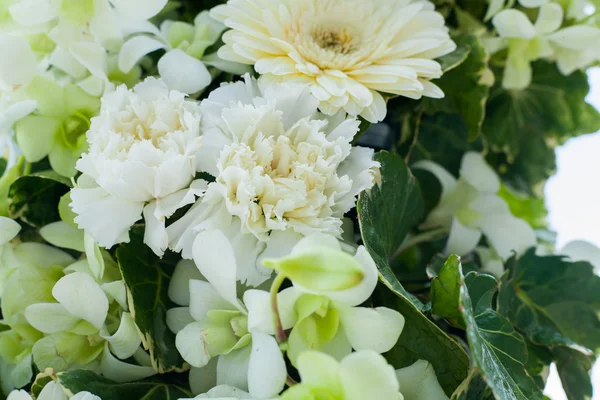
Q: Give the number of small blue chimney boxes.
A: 0